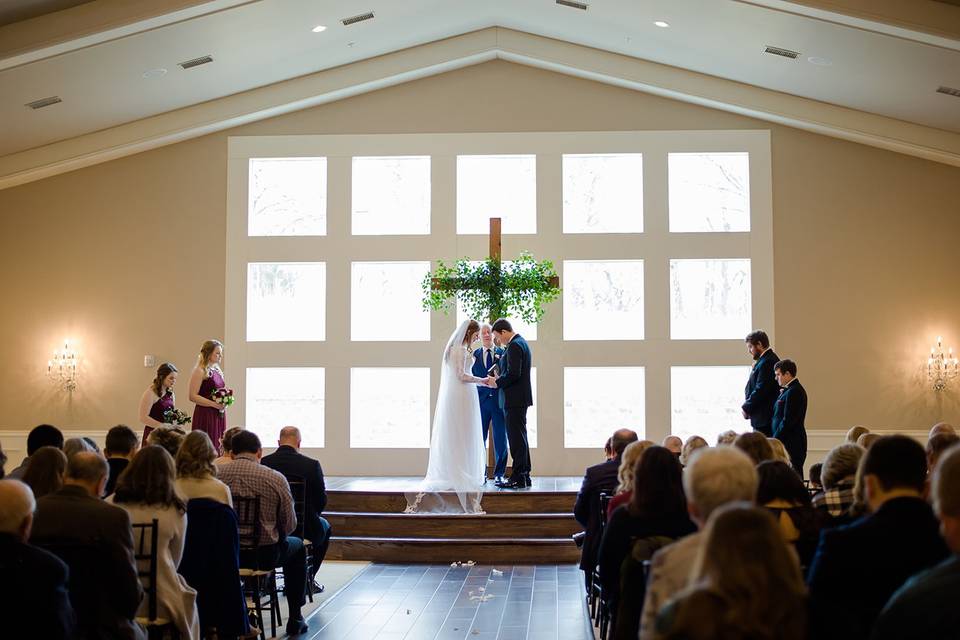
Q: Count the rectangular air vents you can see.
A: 6